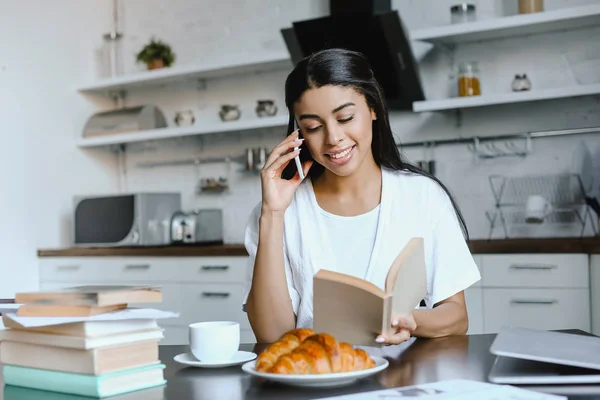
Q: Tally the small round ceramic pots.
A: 3